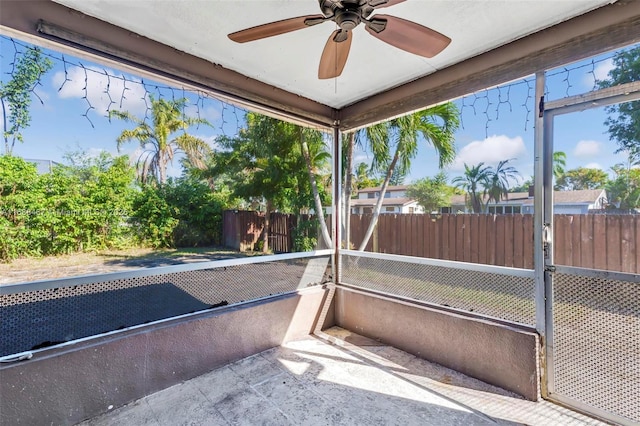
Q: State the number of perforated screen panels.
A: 3